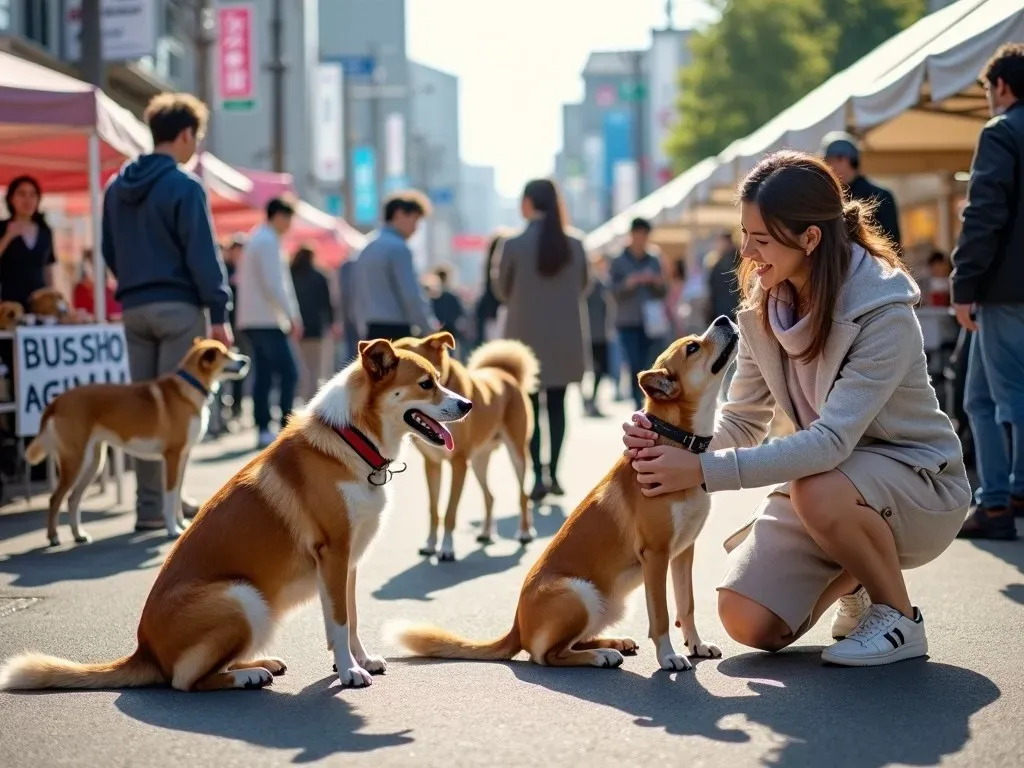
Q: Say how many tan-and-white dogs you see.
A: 4